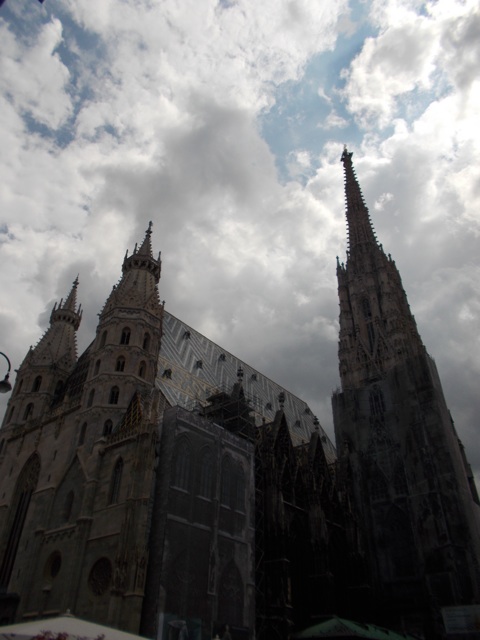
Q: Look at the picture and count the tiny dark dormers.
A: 9